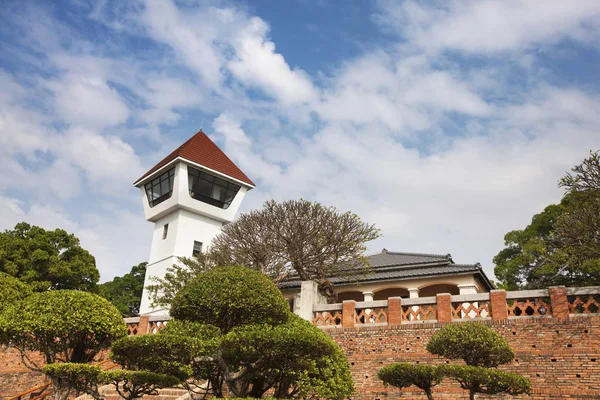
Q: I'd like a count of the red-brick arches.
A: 3